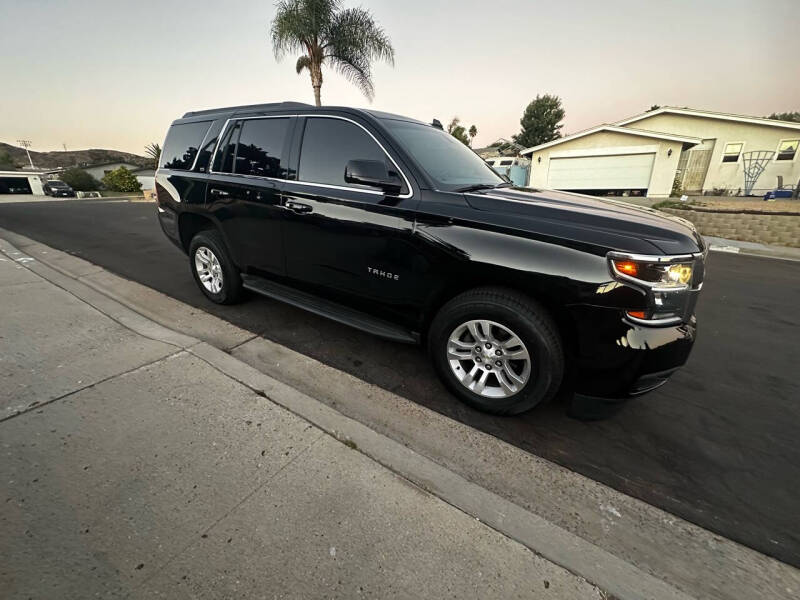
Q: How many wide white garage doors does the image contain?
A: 1